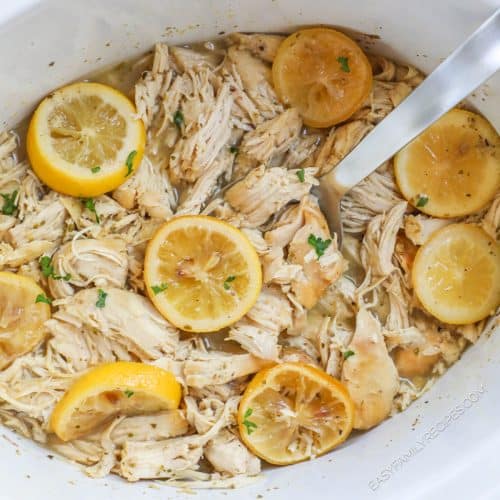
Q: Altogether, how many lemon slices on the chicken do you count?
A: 8